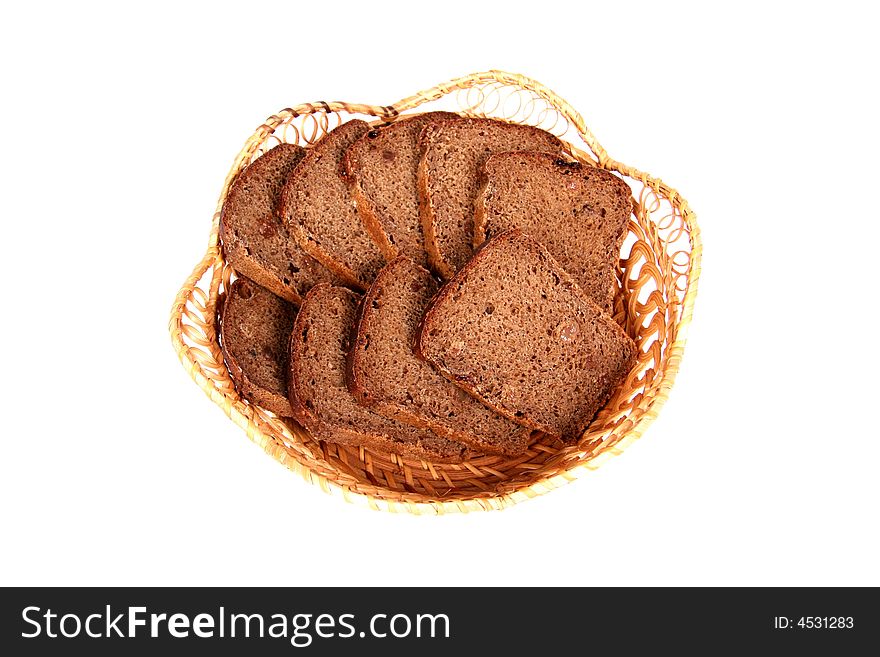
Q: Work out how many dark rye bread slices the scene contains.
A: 9